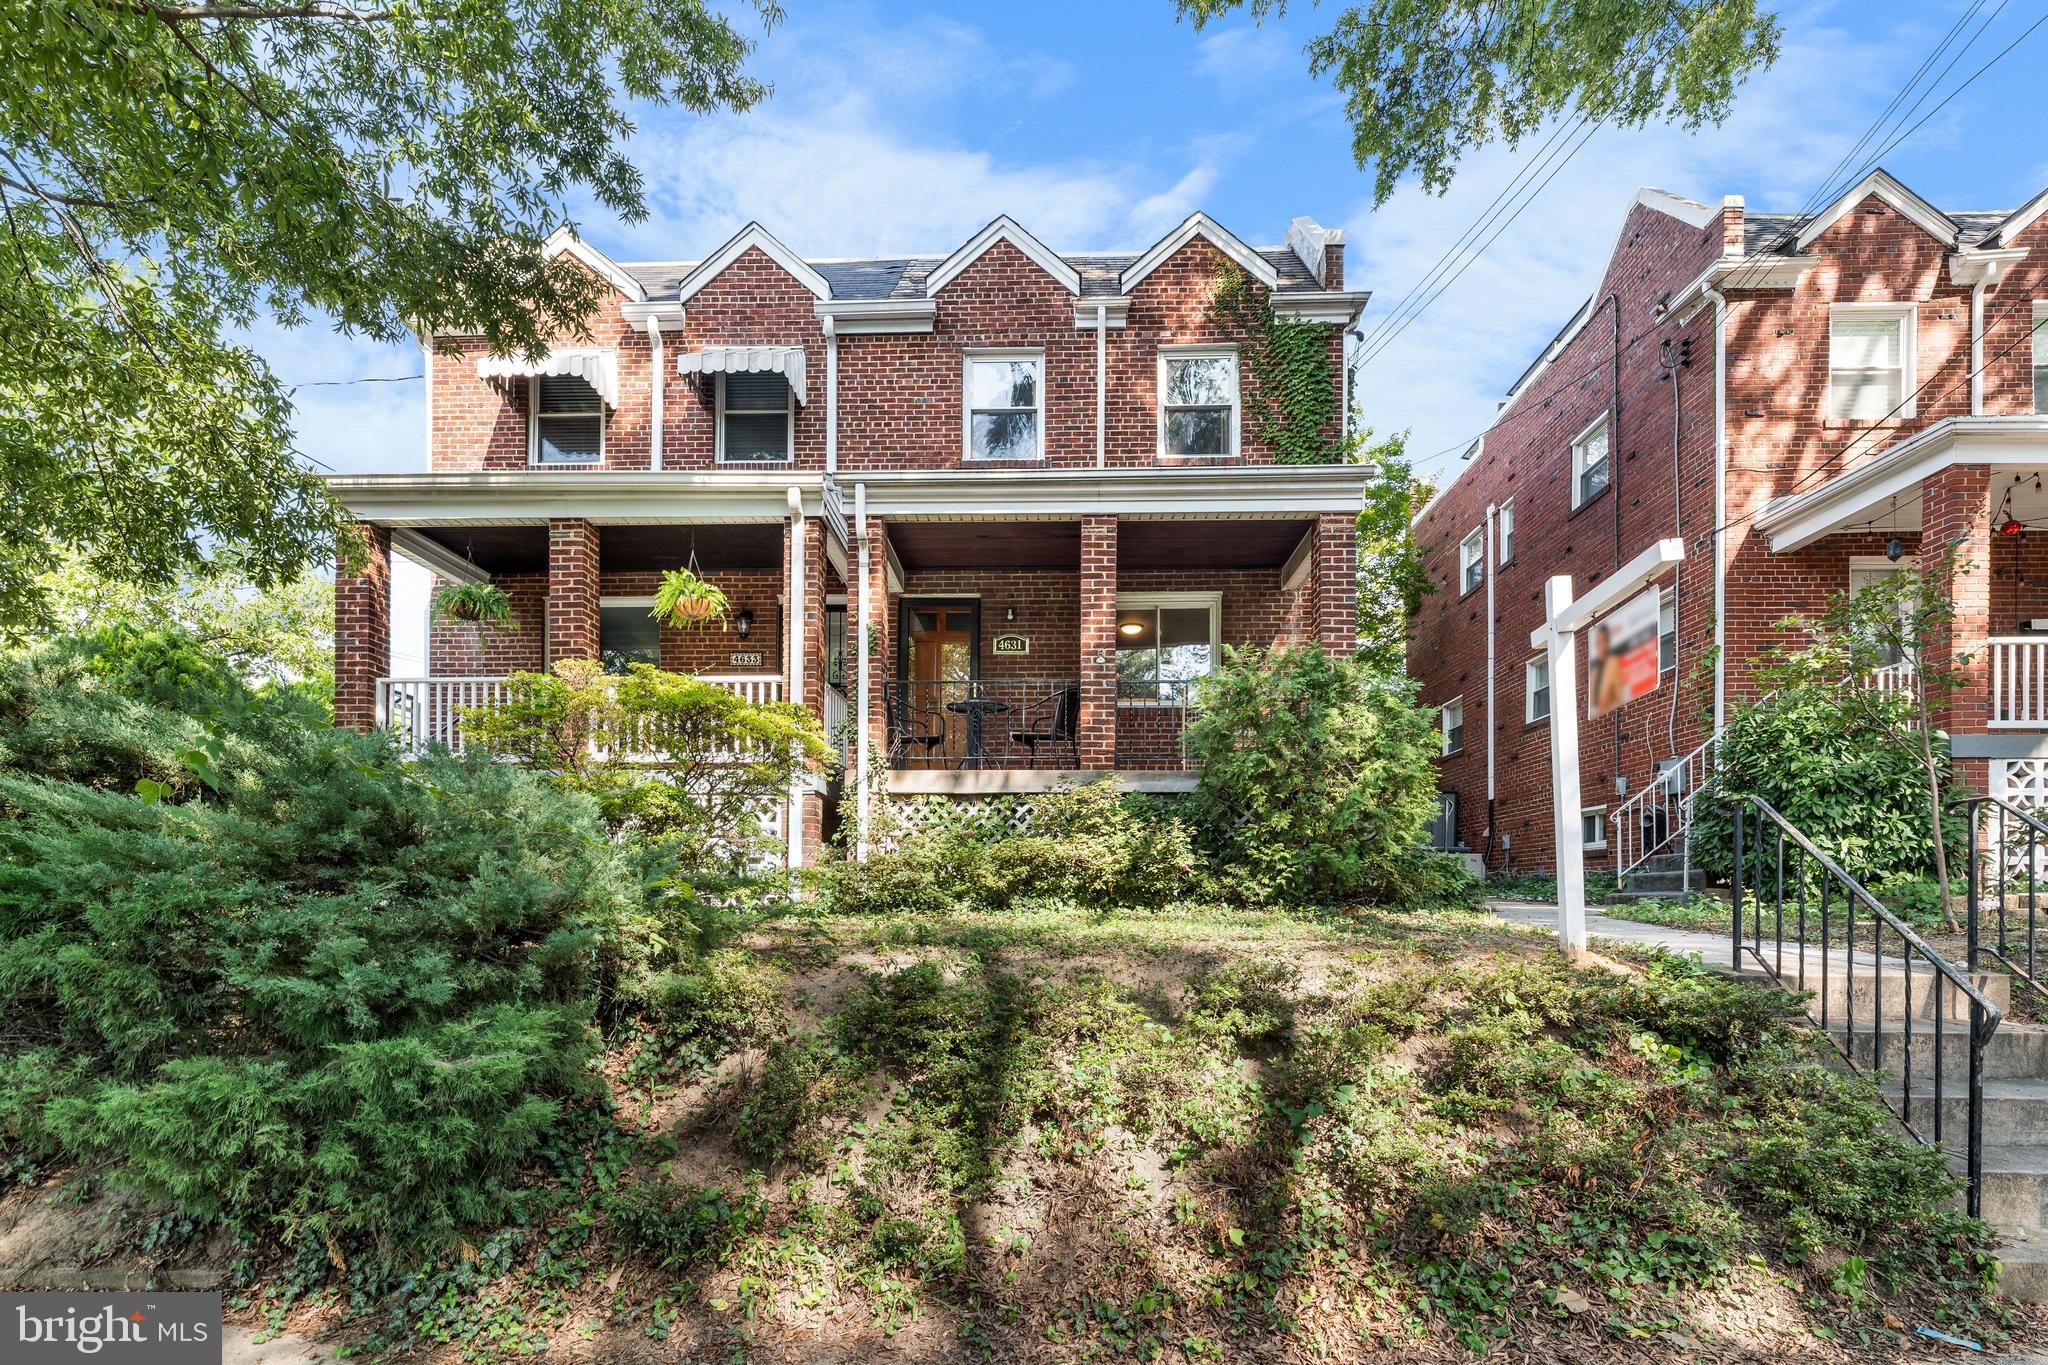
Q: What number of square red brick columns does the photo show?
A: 7